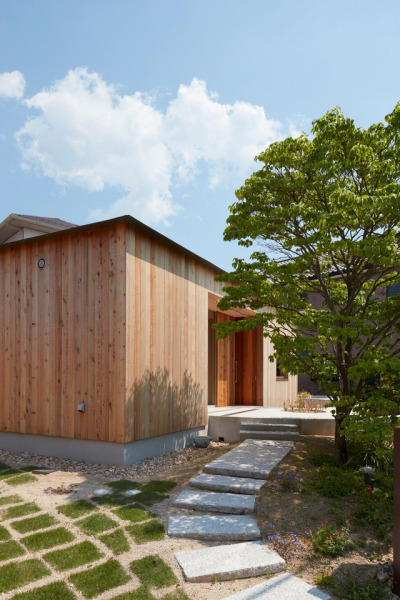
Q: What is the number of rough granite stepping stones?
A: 6